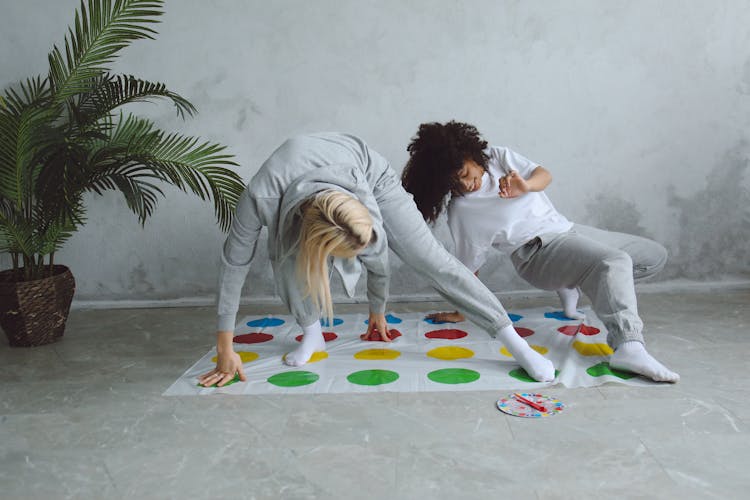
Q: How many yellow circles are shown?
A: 6